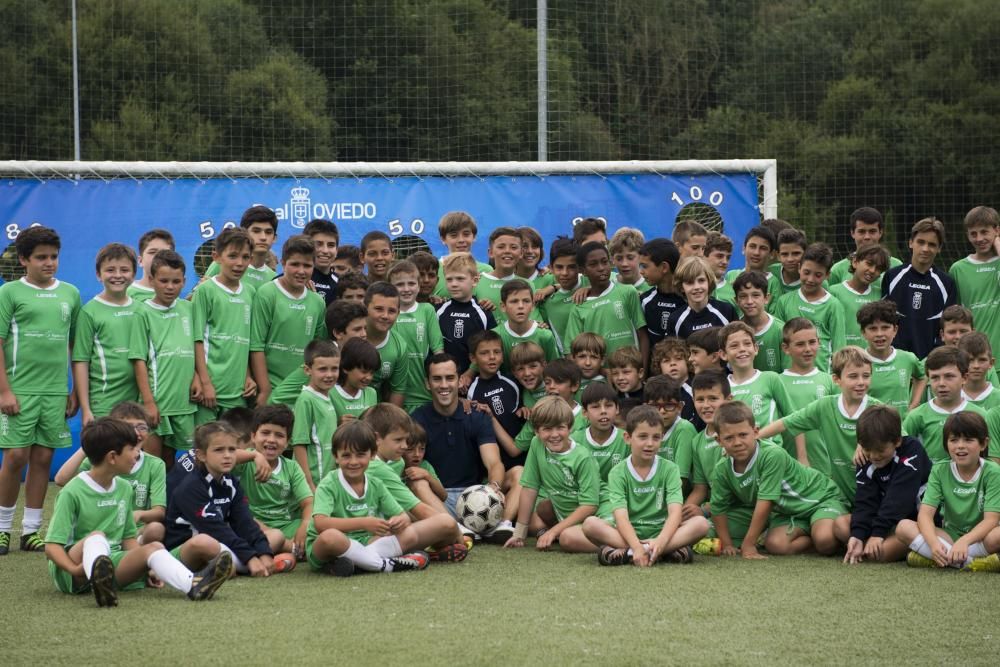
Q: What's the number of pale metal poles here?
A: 2